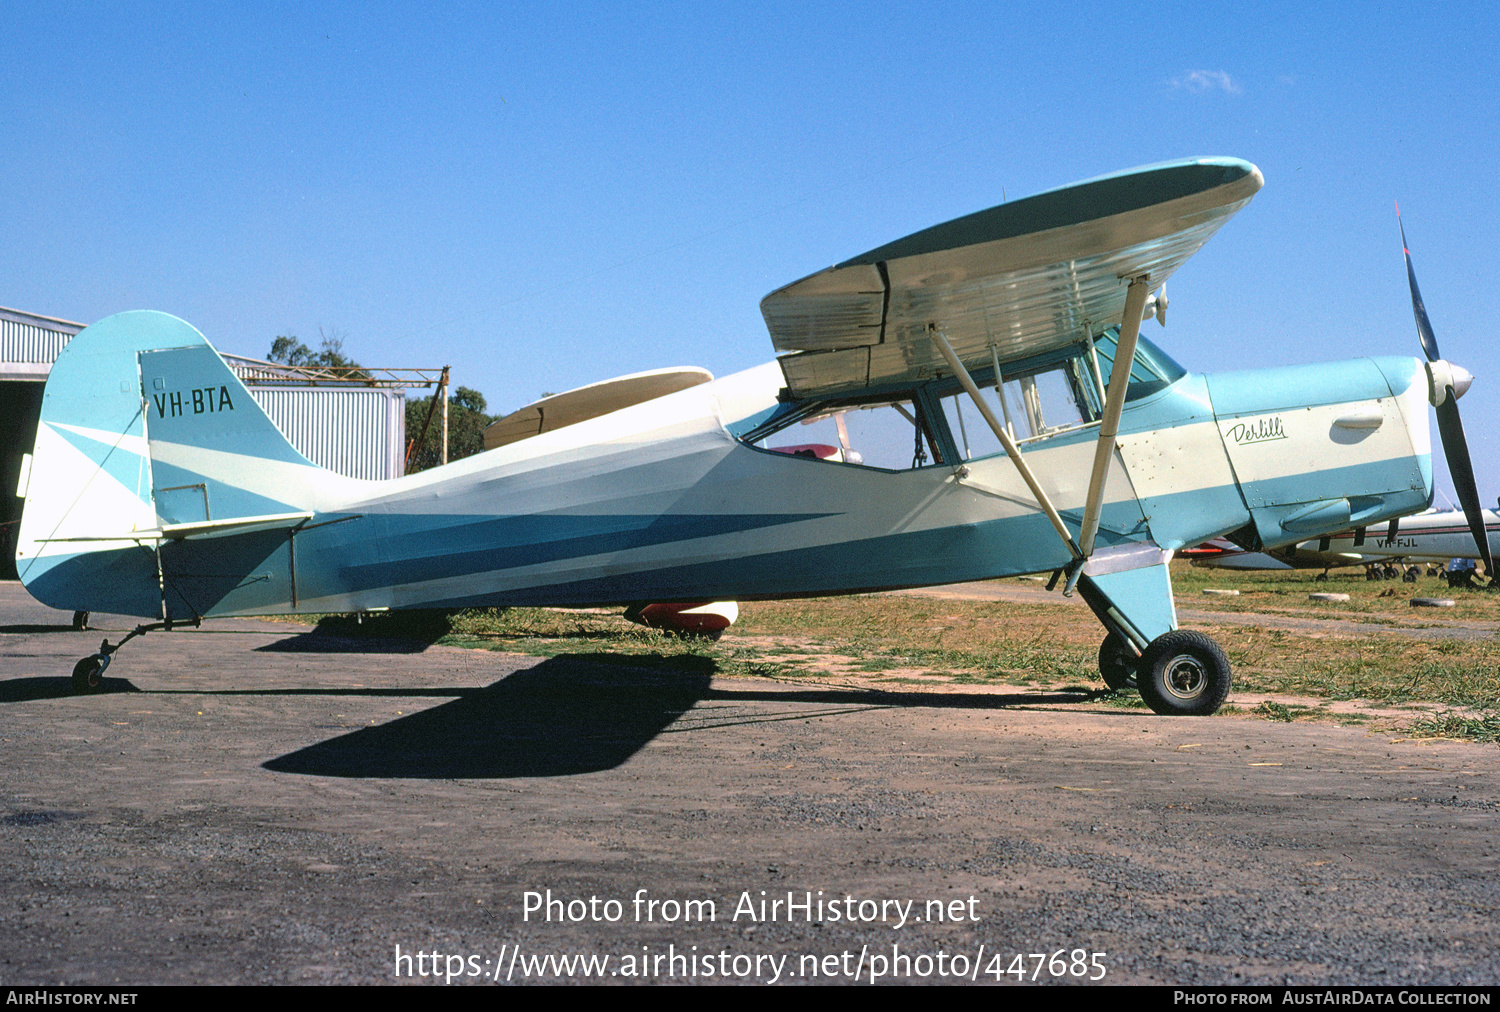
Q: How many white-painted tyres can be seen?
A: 3